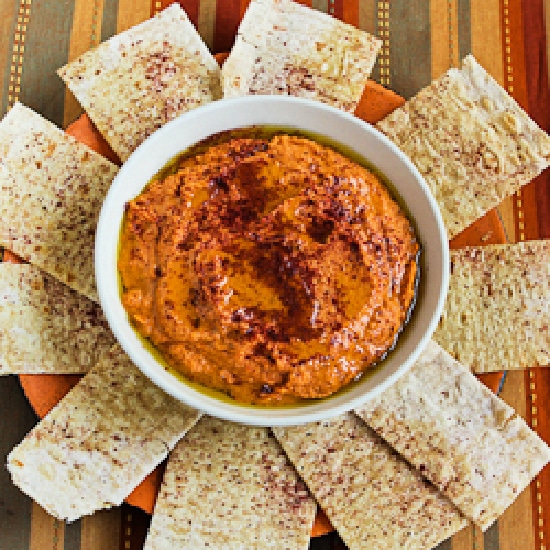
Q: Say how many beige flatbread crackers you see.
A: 10